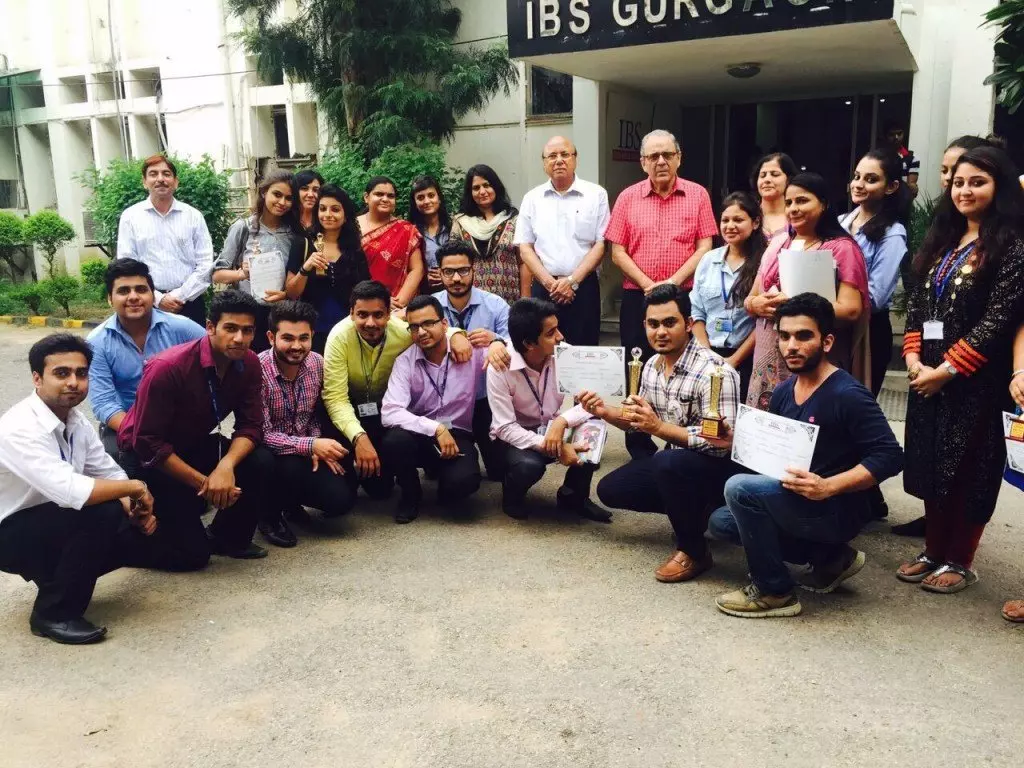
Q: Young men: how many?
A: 10